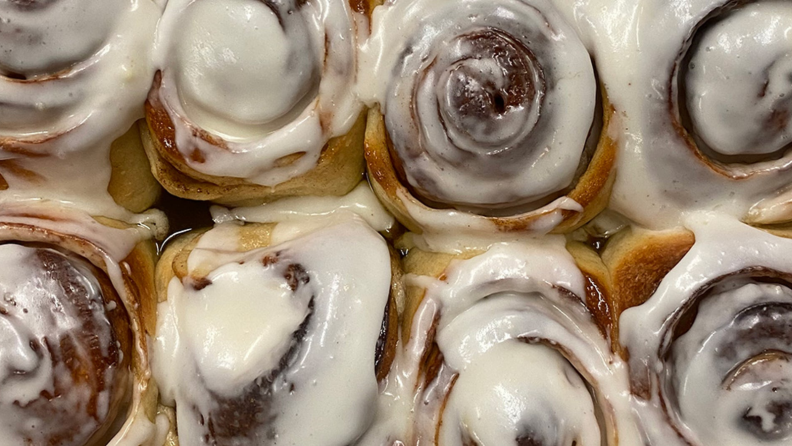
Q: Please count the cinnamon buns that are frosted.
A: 8